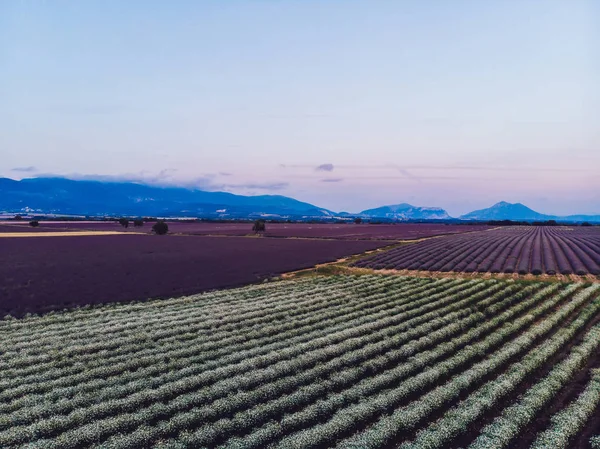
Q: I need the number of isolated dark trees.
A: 5